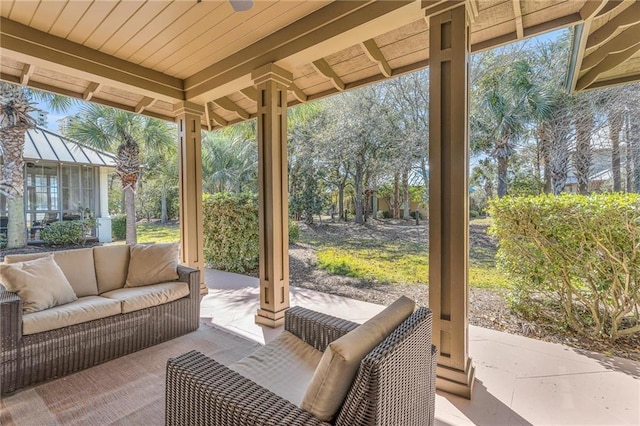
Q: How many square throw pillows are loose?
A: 2